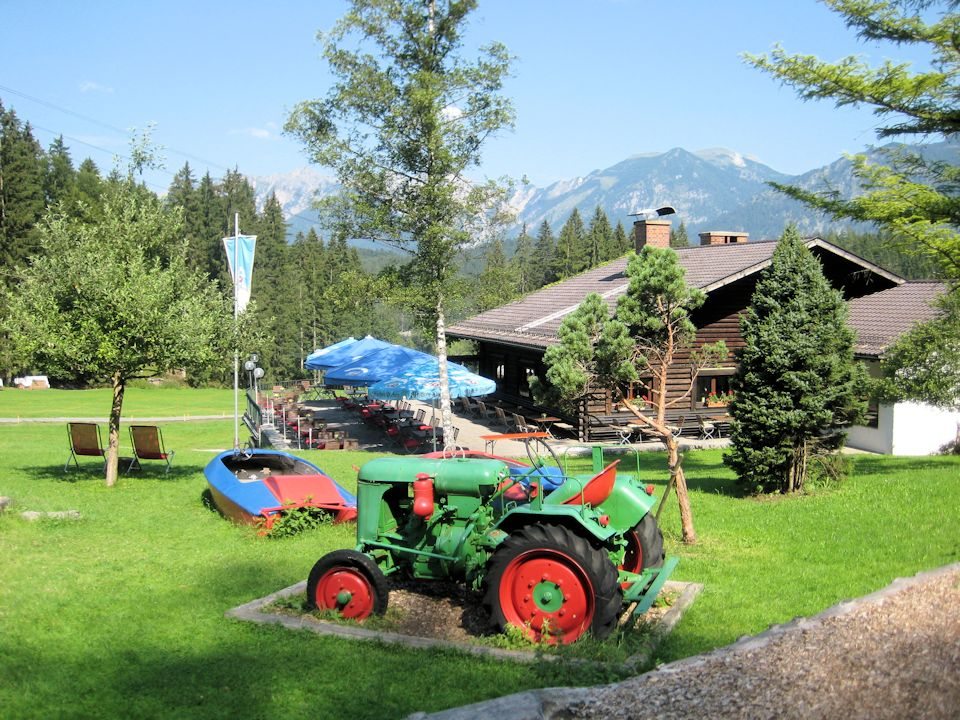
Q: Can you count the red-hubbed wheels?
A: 3